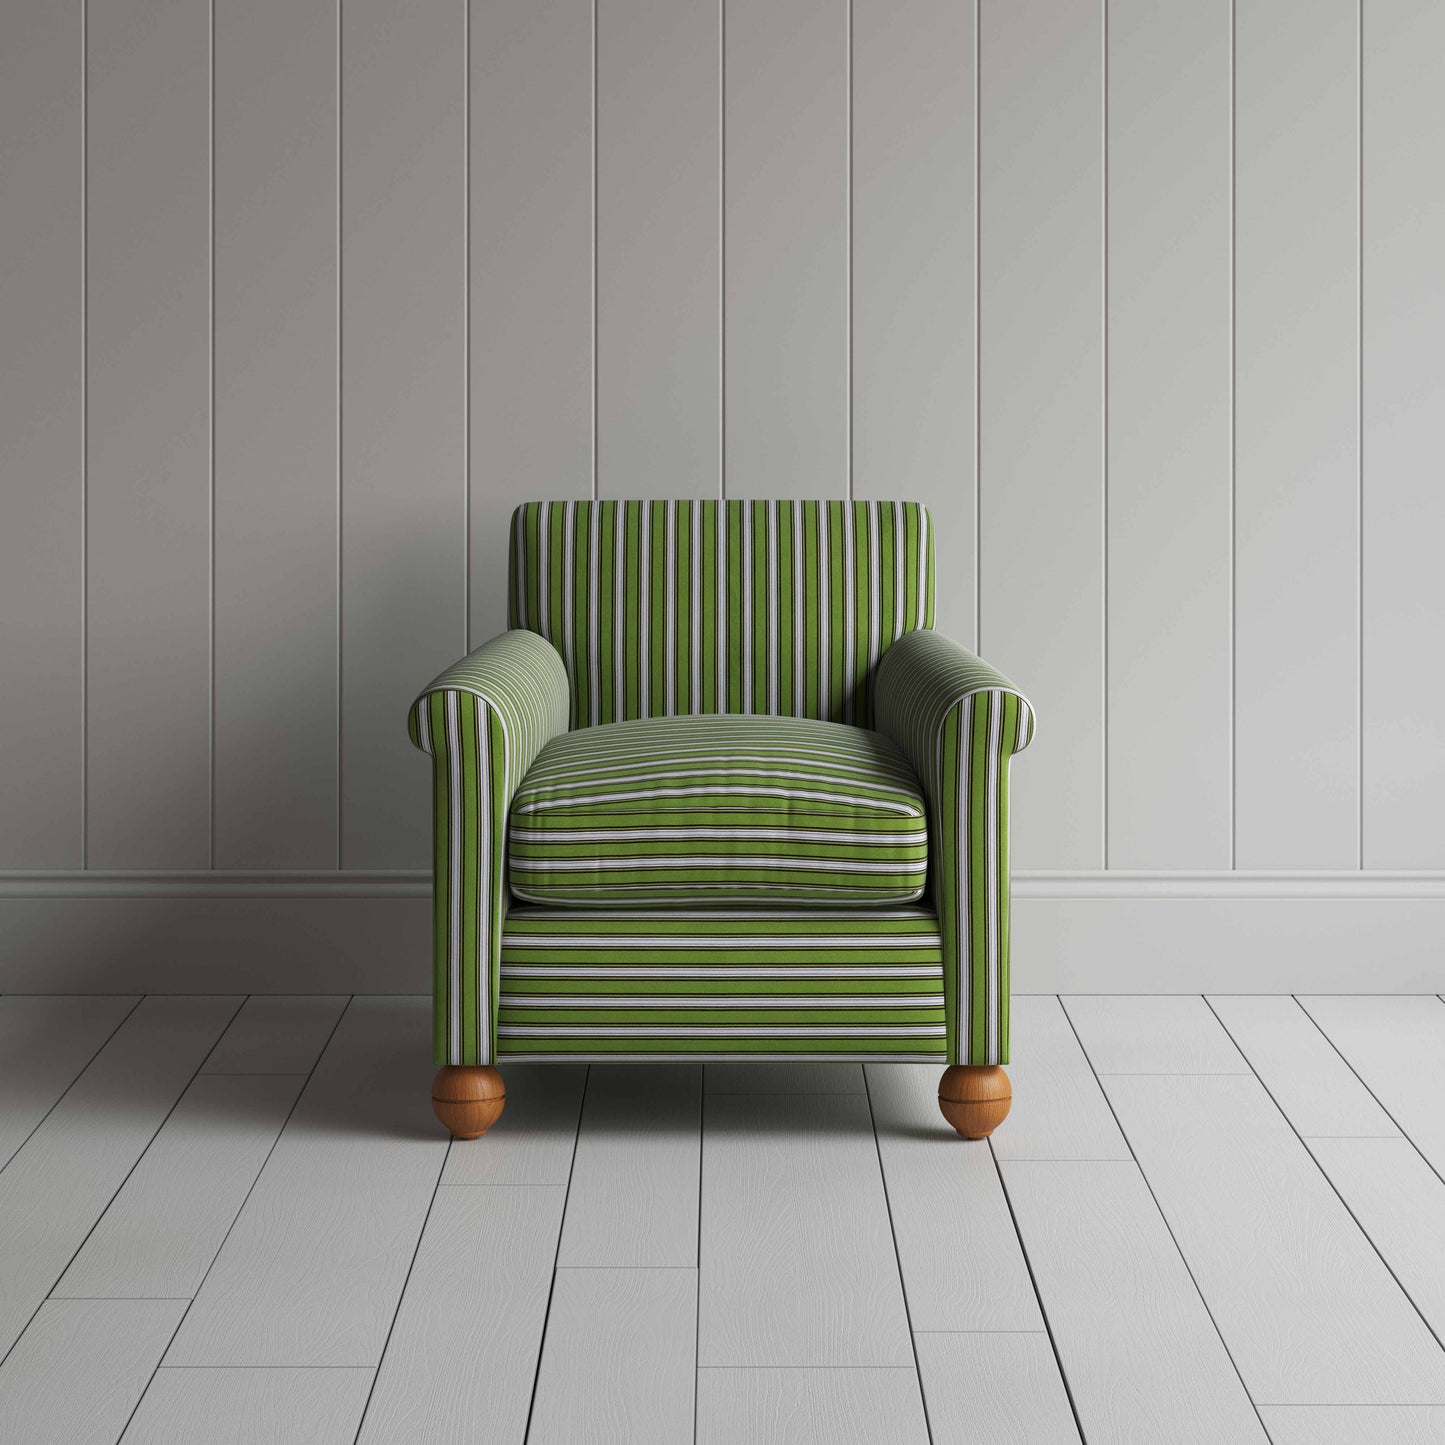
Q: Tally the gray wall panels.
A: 12